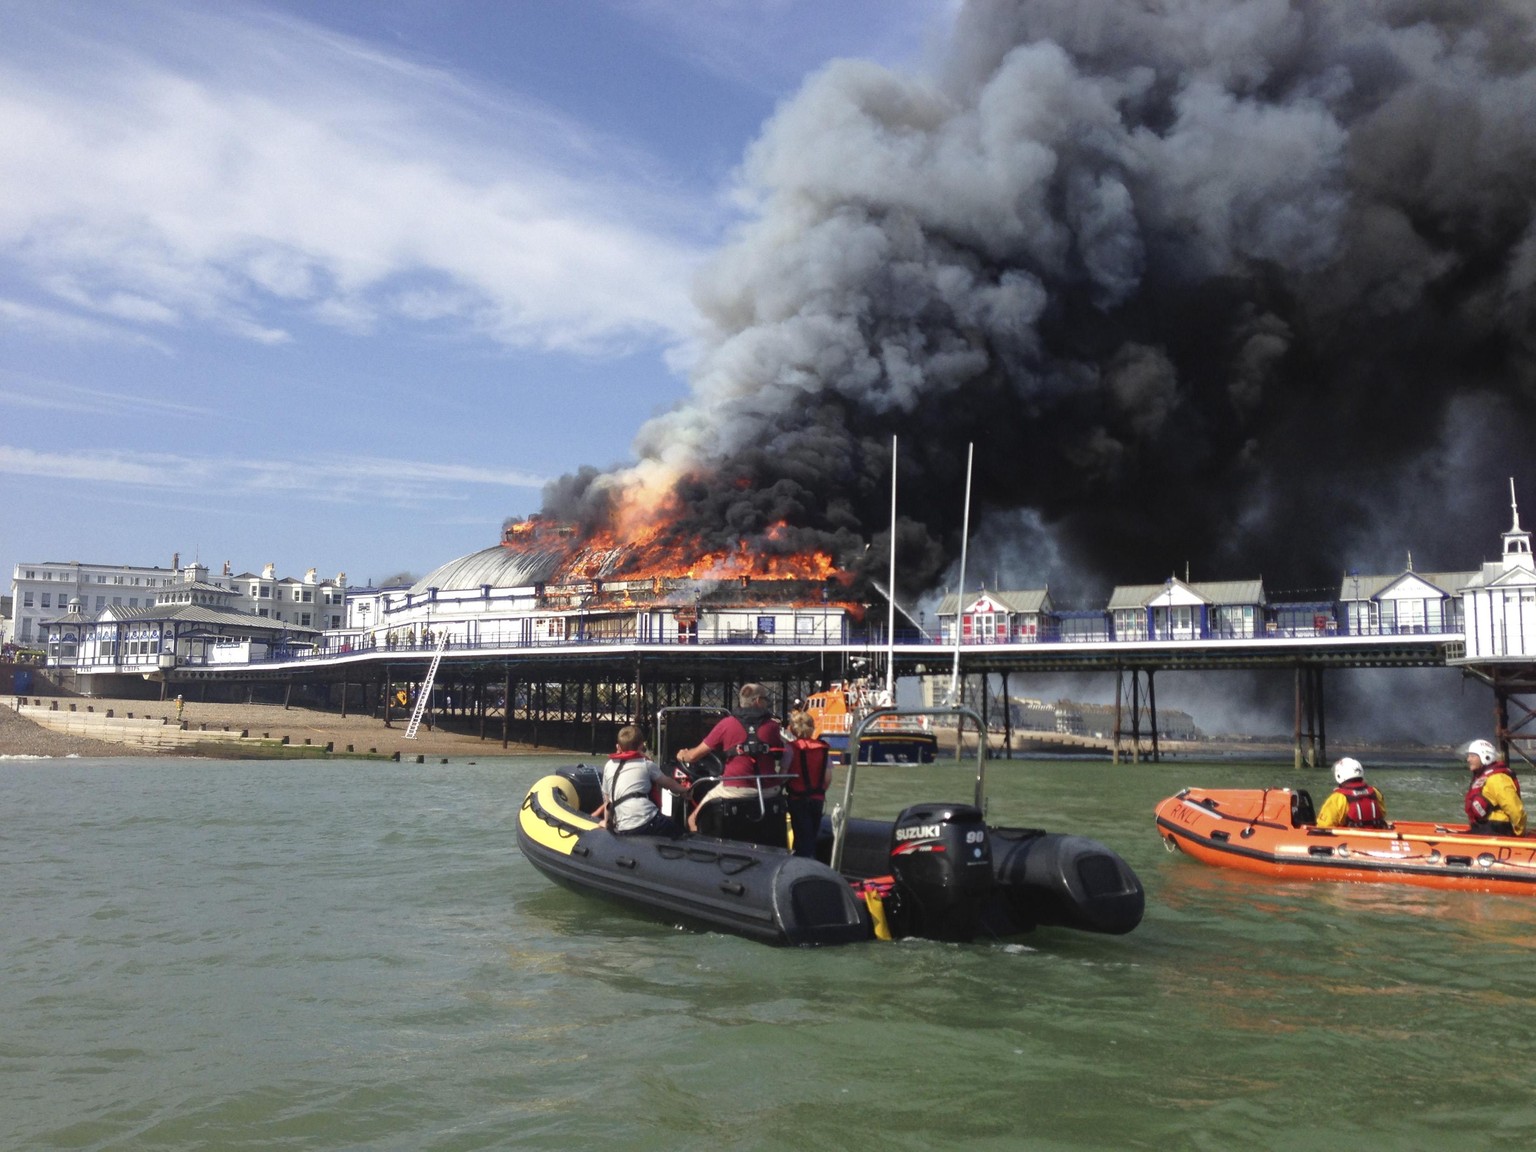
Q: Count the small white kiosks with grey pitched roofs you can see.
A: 3